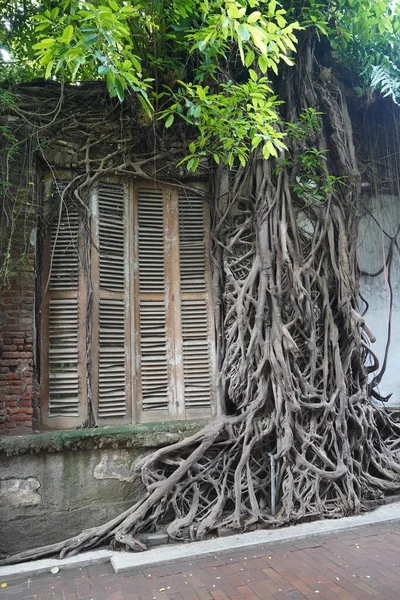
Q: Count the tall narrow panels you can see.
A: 4